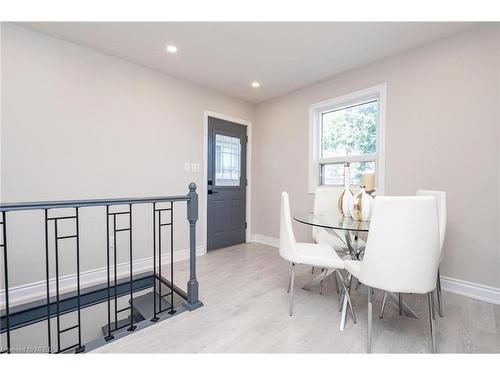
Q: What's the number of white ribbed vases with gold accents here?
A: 2